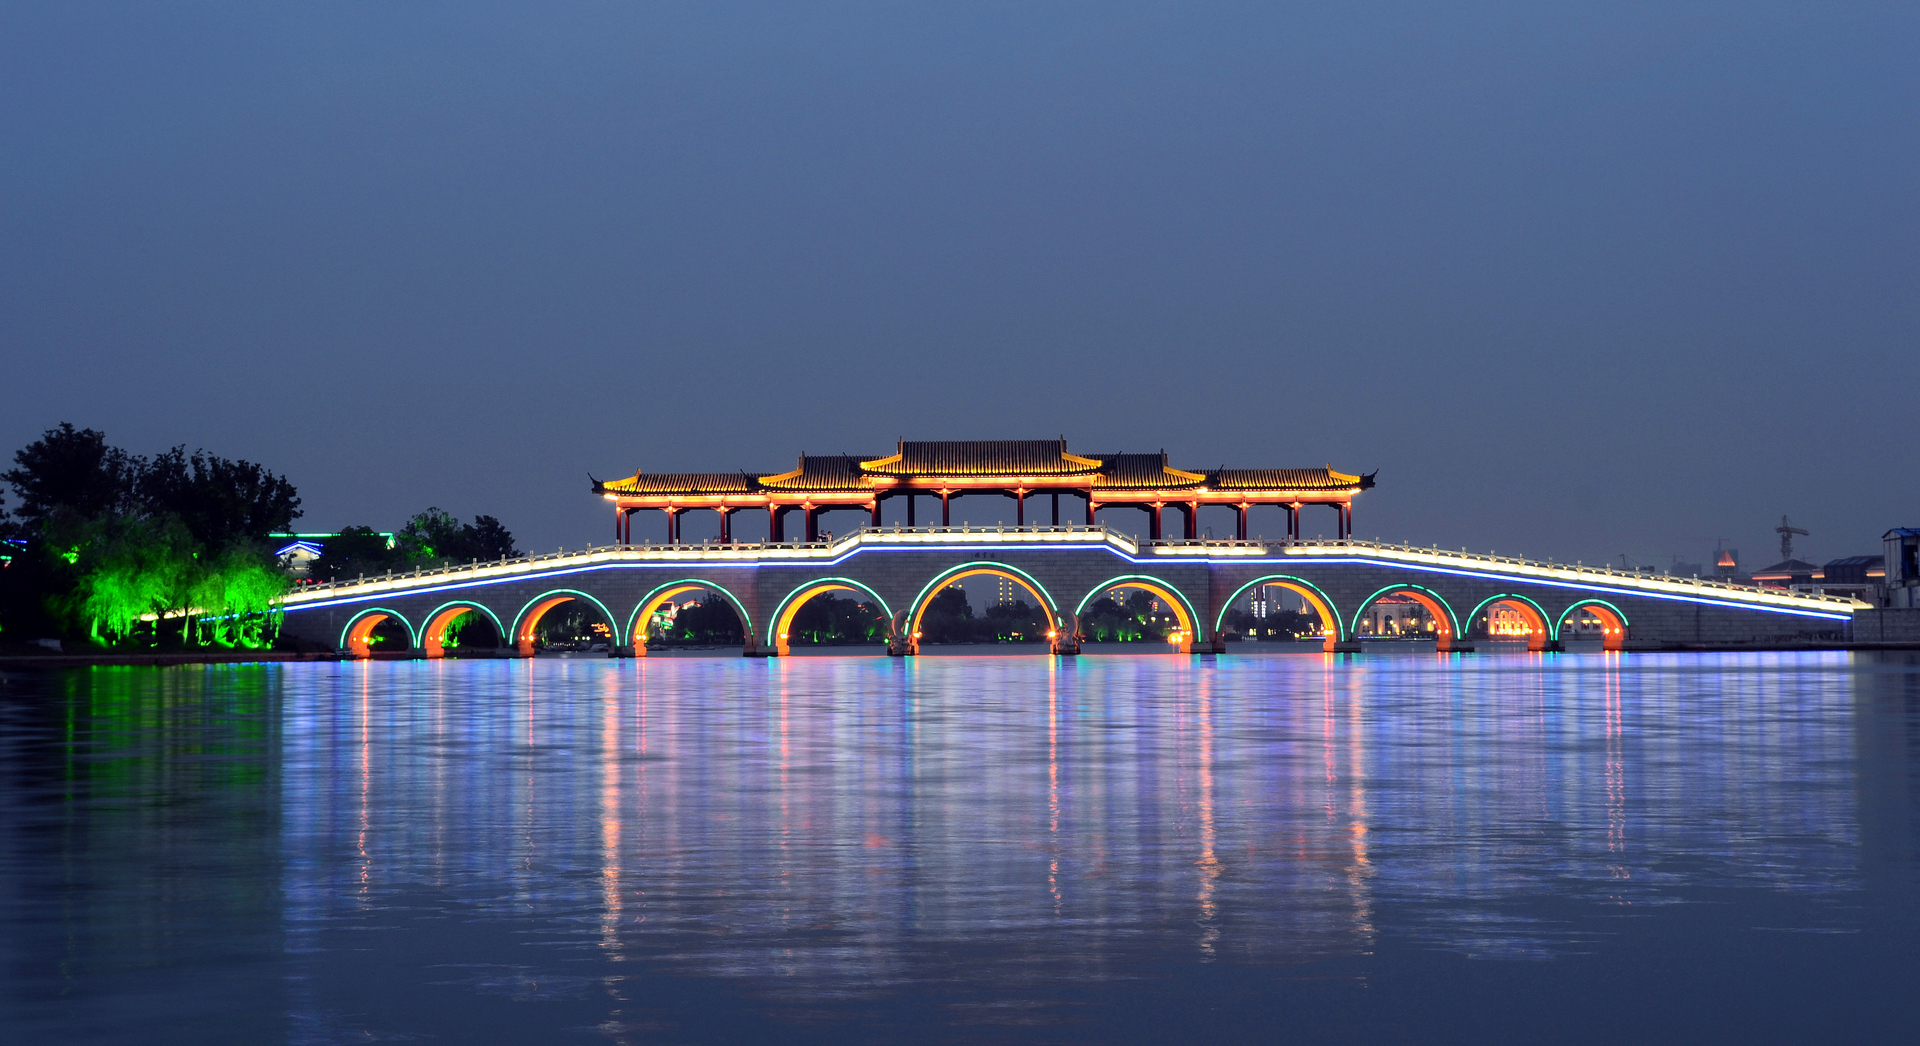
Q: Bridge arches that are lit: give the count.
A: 11